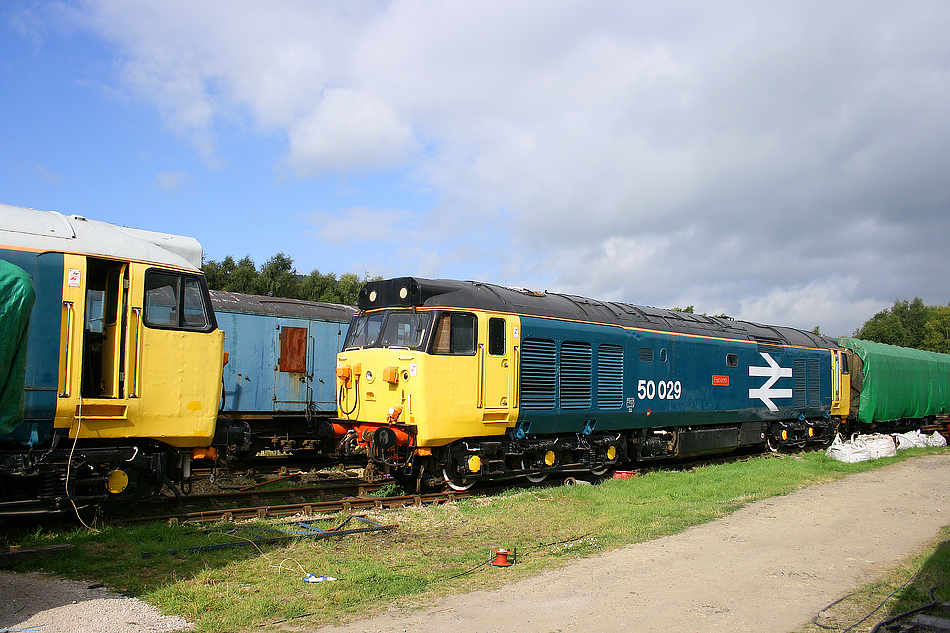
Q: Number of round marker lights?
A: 2